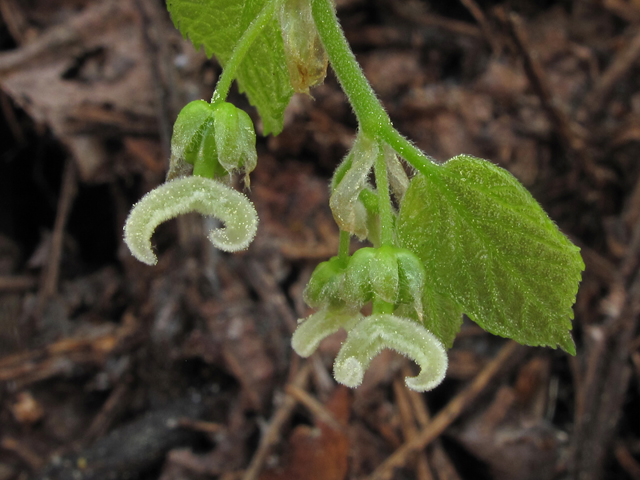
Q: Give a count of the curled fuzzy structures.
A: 3